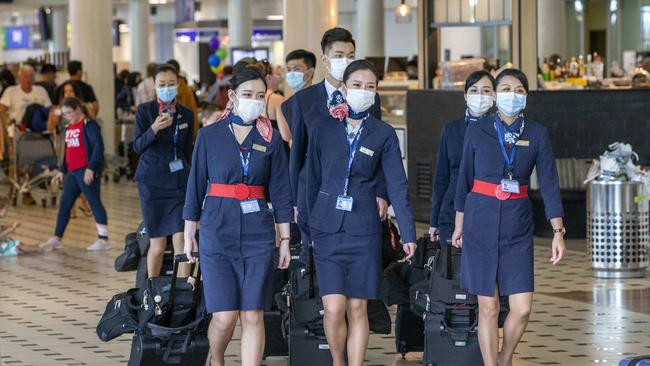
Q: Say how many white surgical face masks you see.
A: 4